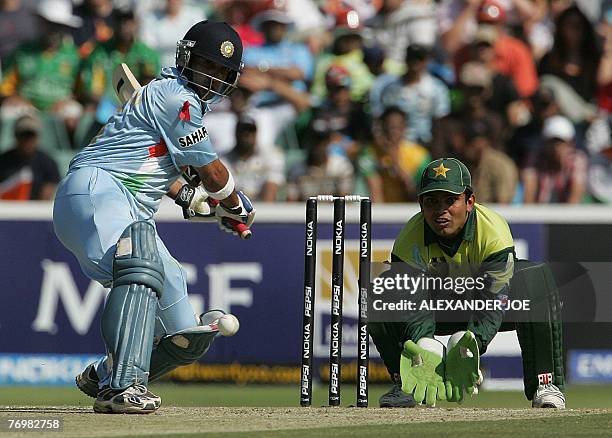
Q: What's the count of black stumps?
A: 3